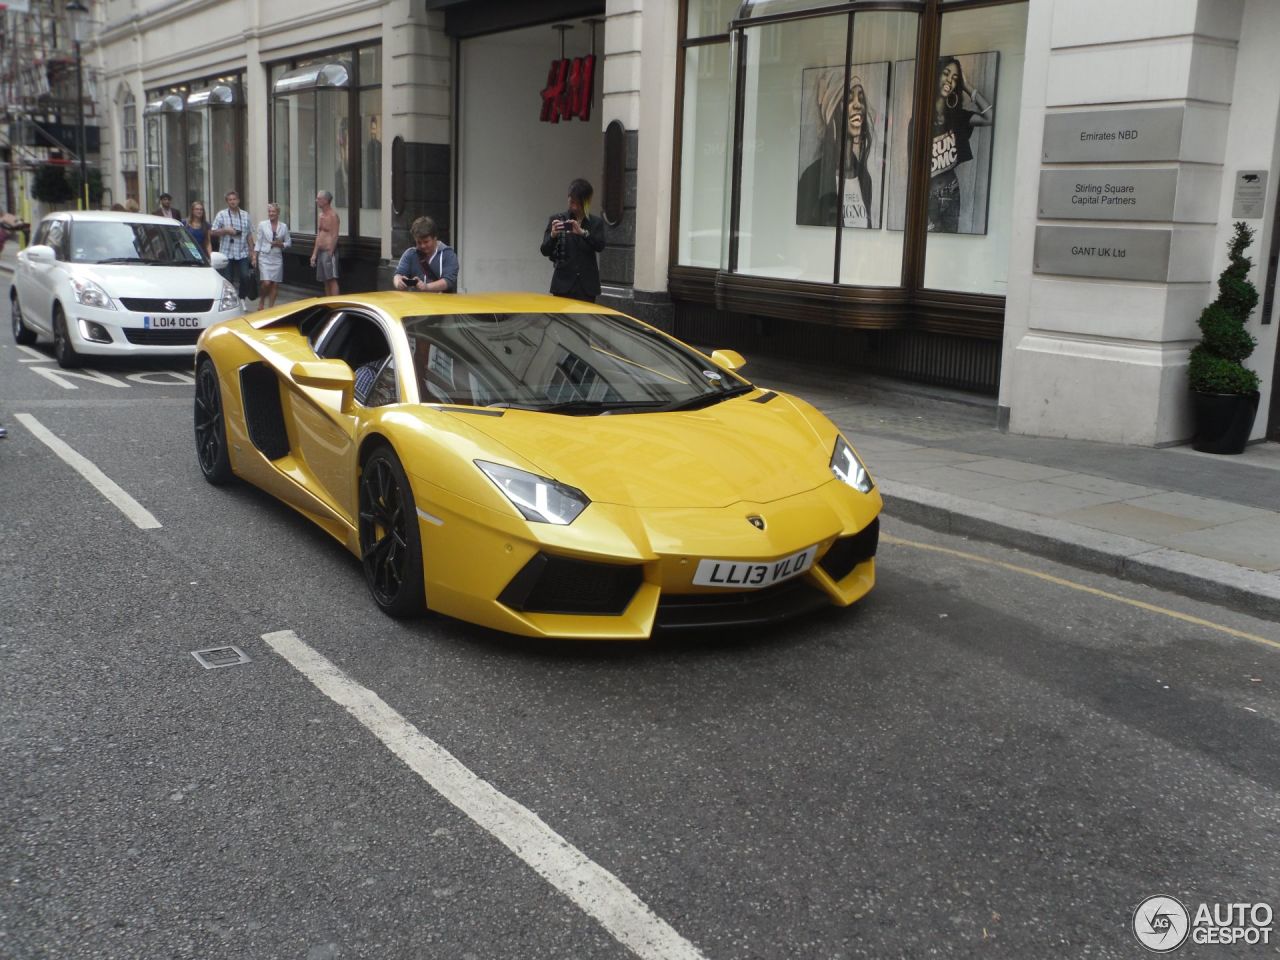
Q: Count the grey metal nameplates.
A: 3